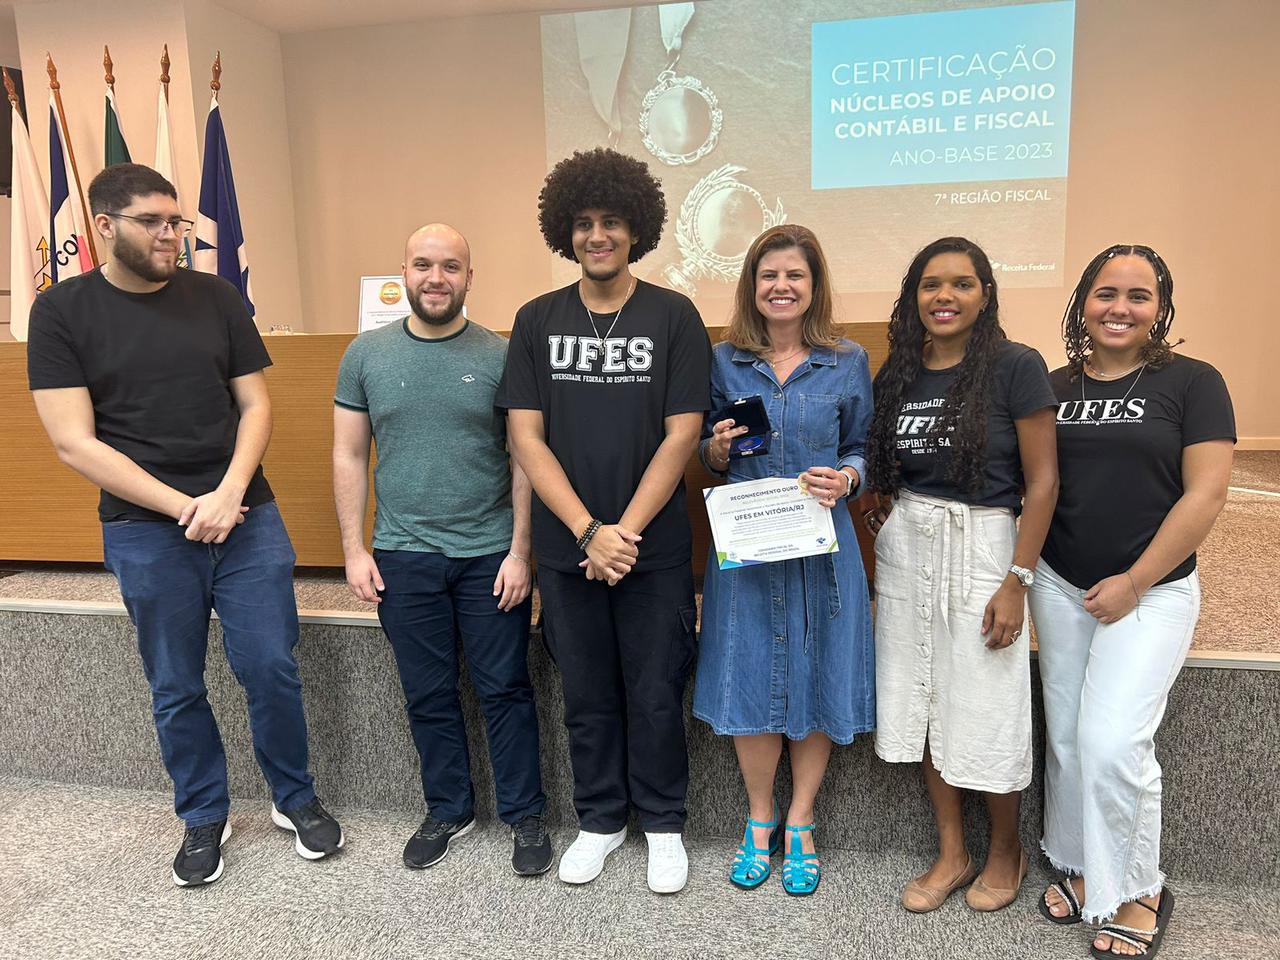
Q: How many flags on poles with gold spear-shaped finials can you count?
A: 5